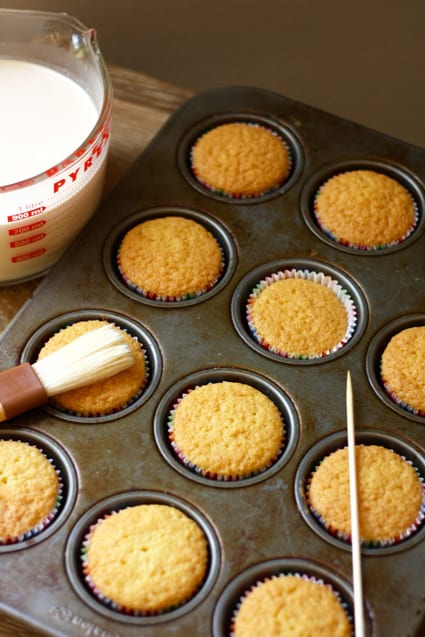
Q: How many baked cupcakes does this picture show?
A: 11